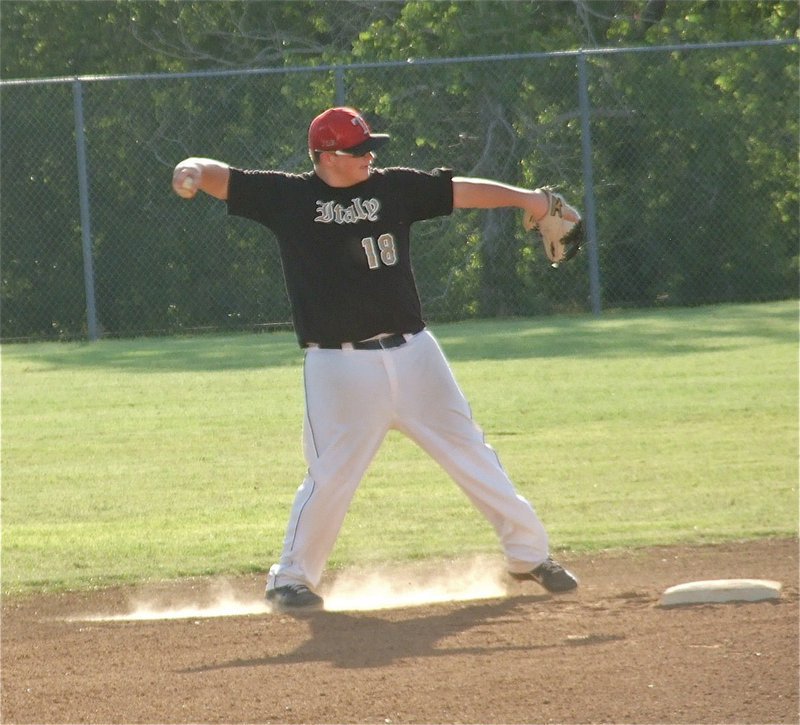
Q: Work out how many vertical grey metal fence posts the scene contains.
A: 3